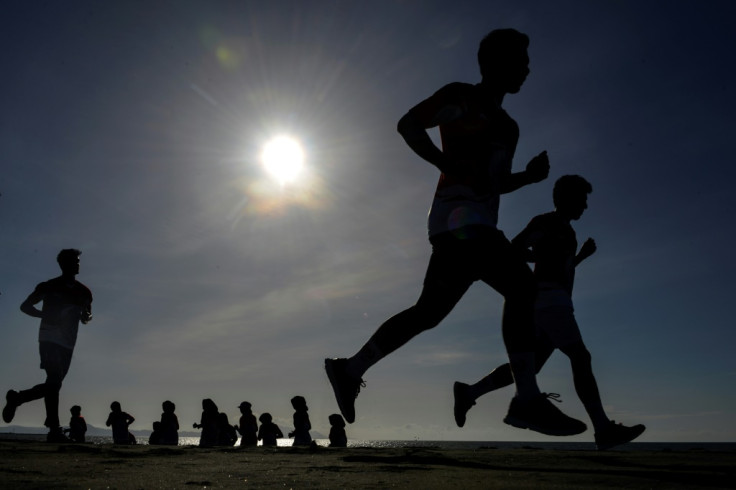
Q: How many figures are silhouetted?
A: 13